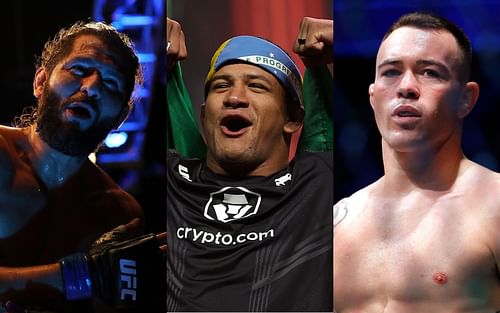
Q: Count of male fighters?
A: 3